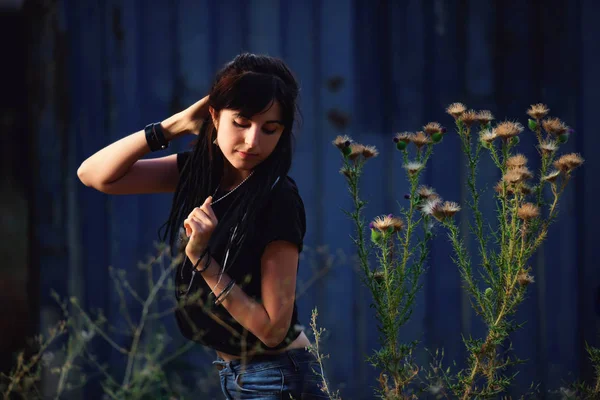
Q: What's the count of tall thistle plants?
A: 2